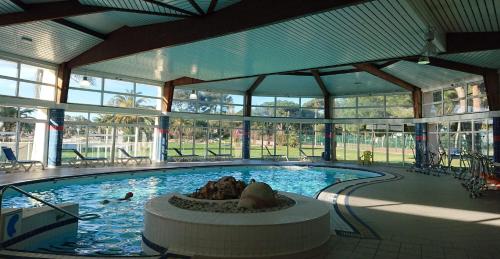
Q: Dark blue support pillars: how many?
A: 6